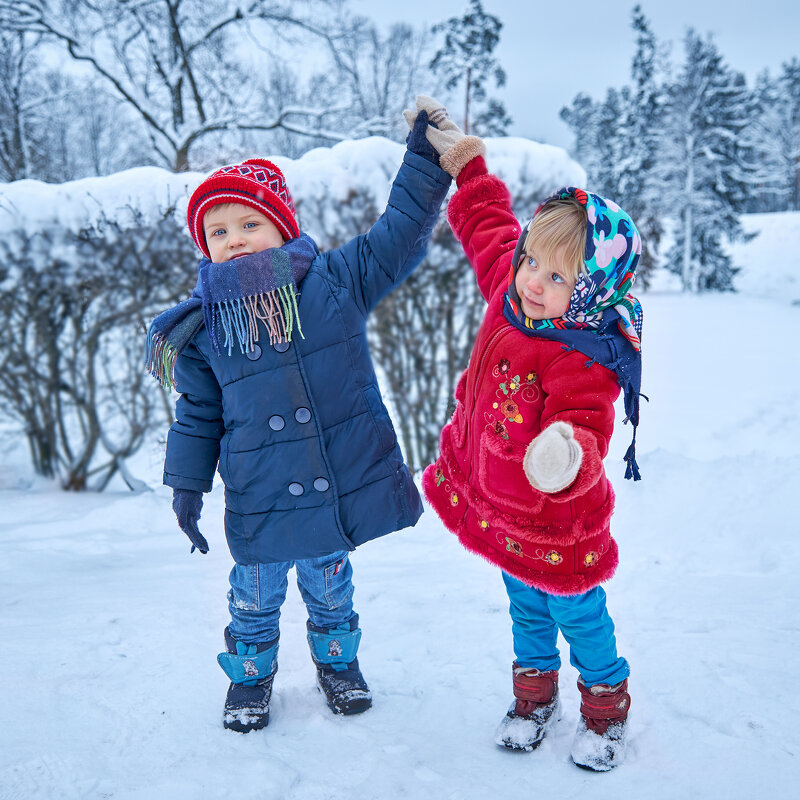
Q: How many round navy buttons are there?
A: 6